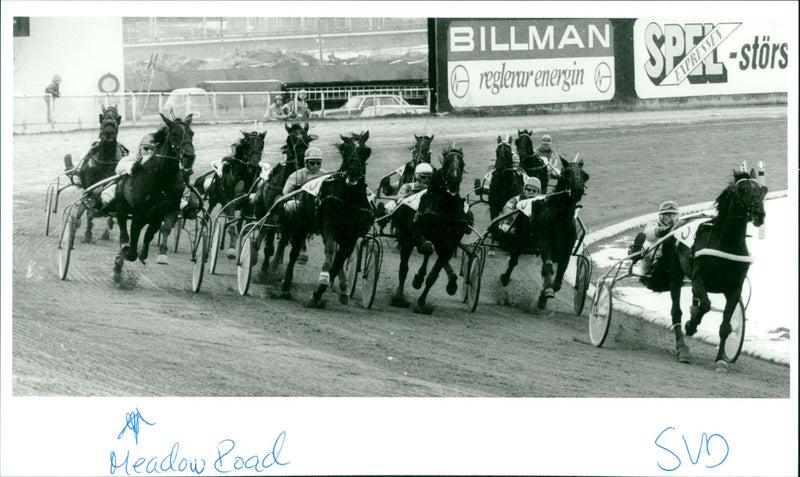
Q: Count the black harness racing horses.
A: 11